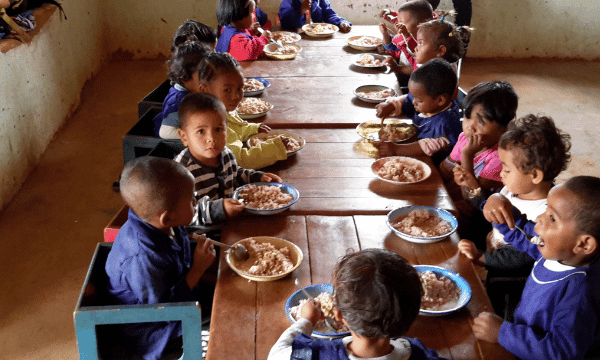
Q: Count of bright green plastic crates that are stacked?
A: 0